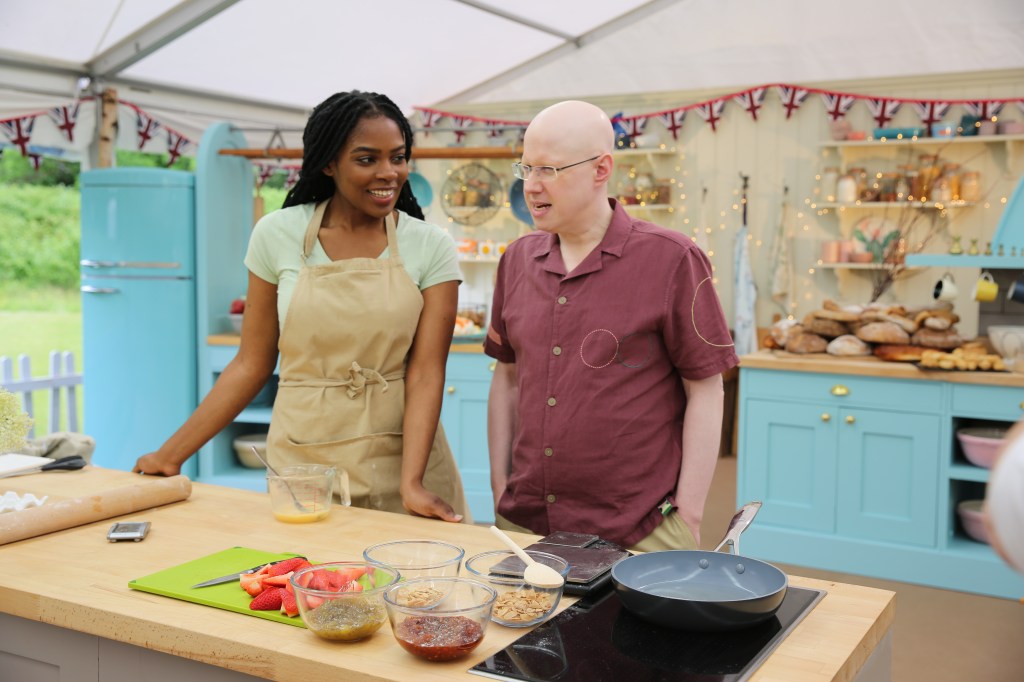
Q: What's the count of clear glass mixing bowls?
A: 4